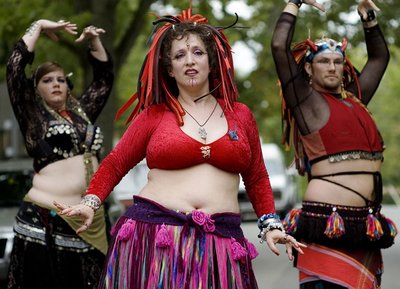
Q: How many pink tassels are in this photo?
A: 4